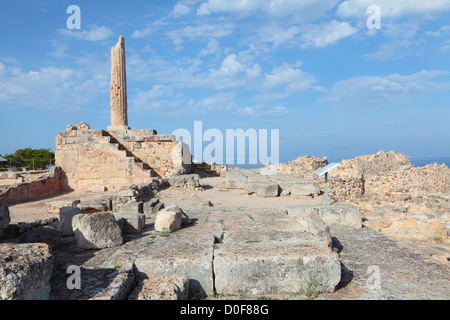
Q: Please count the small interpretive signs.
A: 1